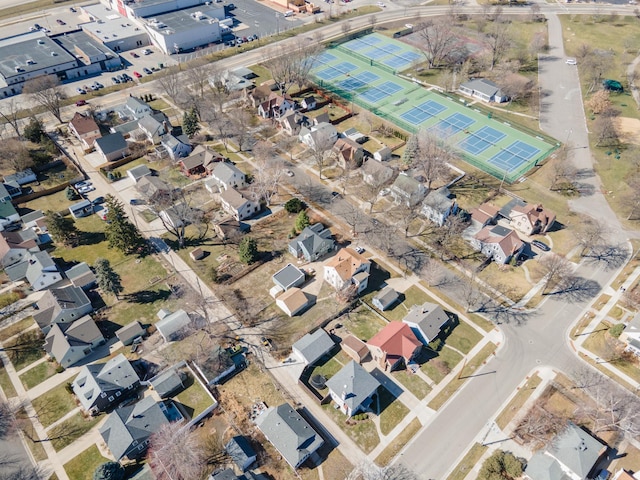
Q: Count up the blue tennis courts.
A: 11